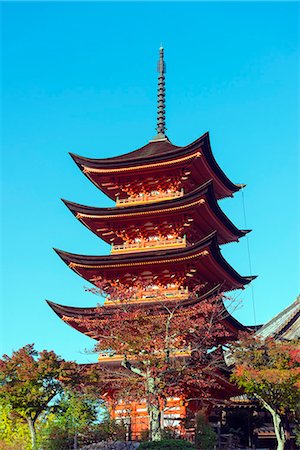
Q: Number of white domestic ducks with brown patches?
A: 0